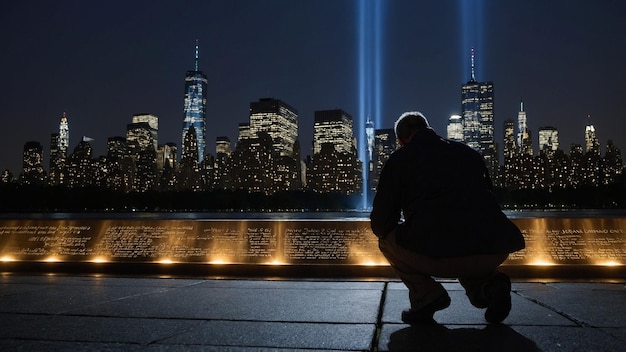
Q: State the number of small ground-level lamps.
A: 9